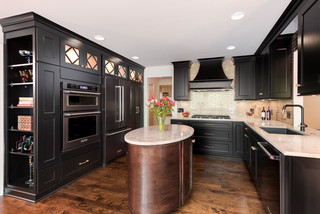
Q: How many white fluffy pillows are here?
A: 0